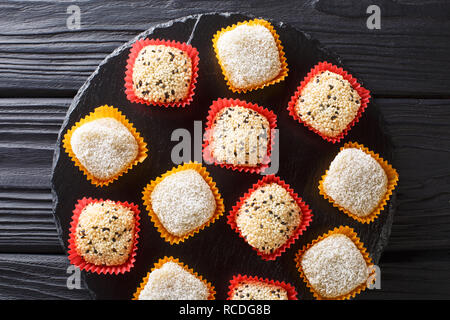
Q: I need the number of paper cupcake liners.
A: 12